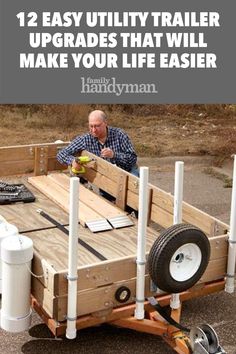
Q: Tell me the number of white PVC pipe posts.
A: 4